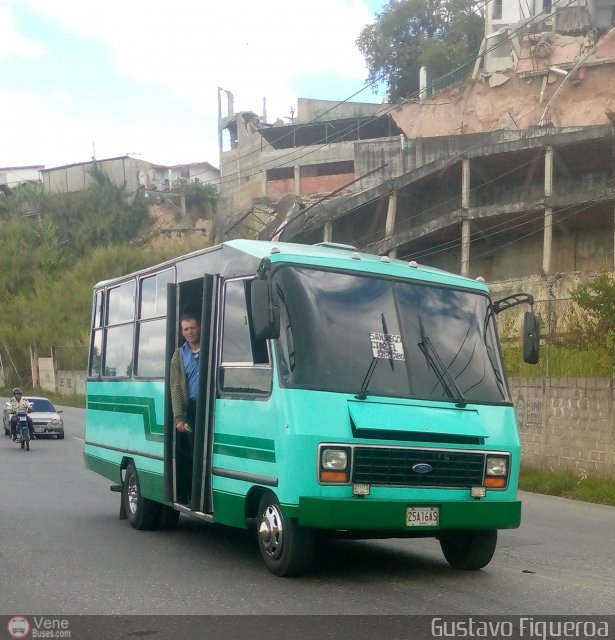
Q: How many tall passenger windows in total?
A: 3